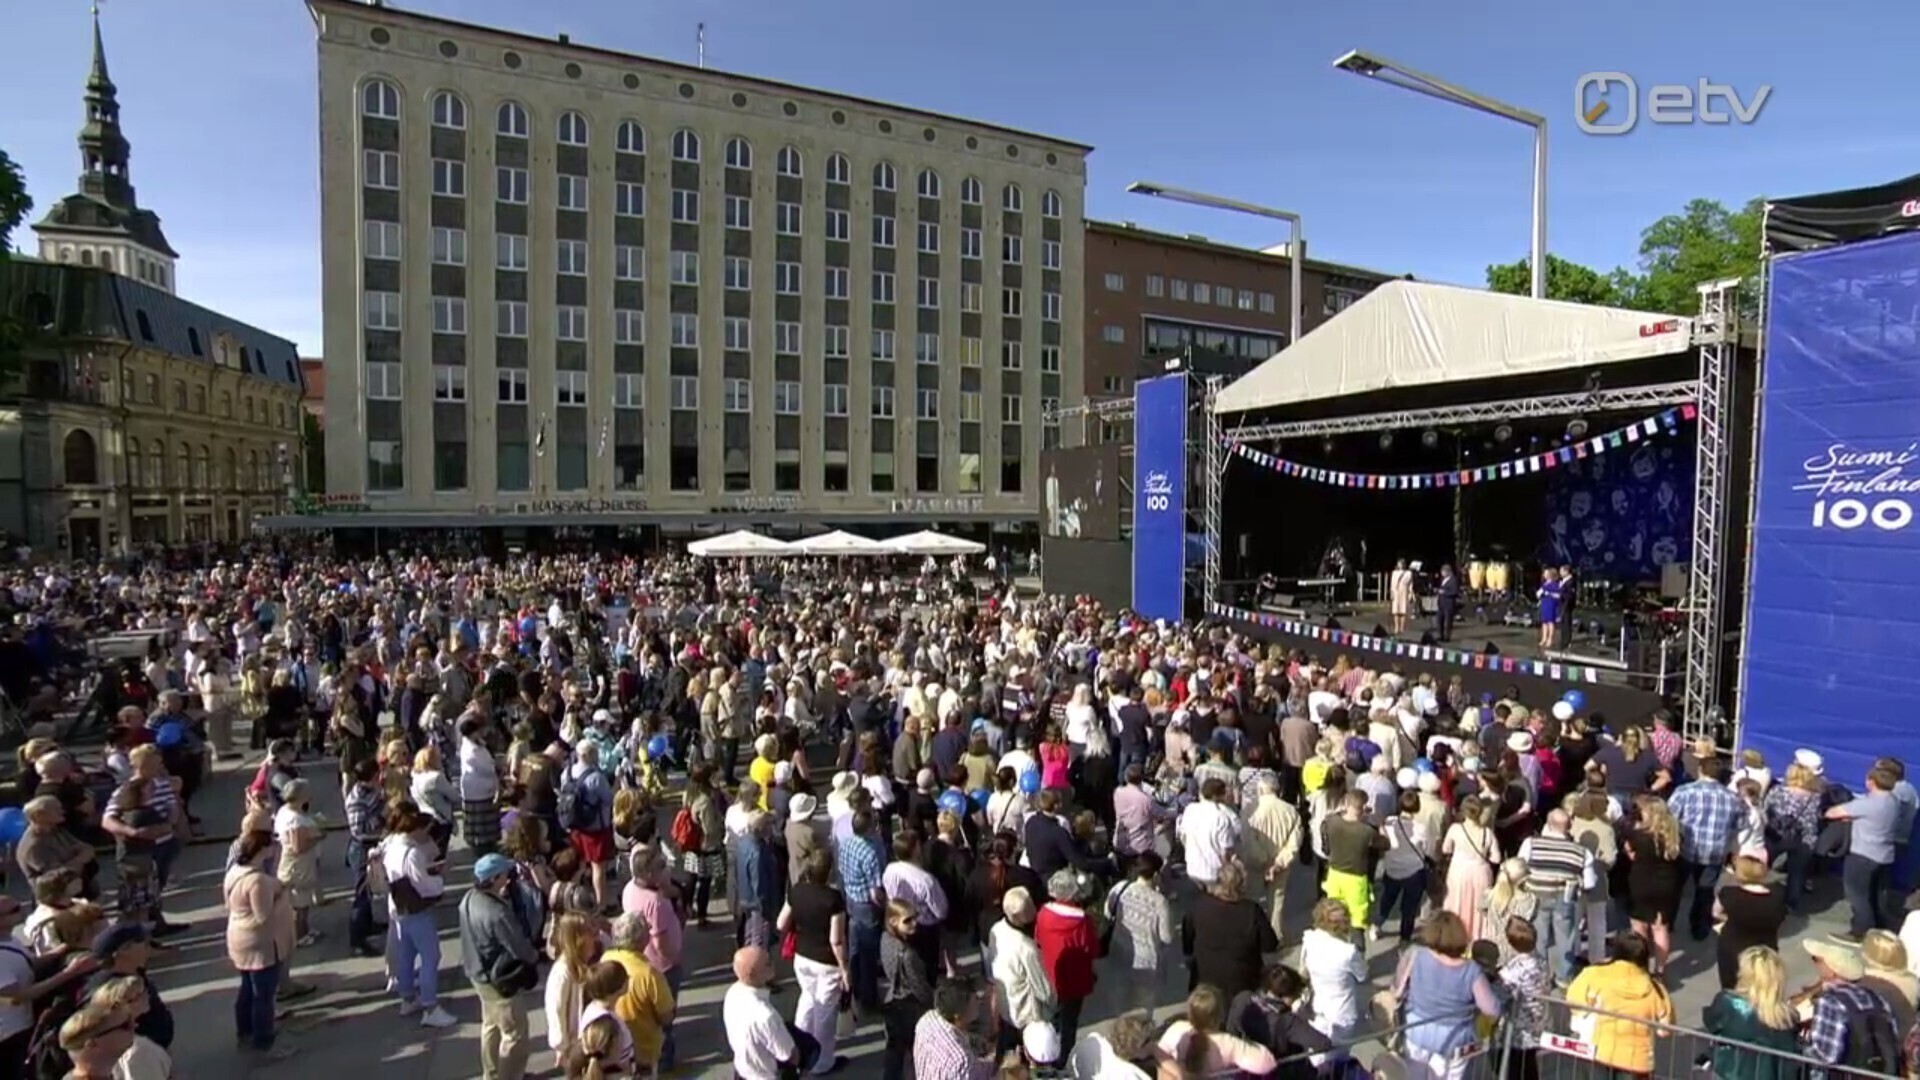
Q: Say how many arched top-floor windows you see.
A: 14